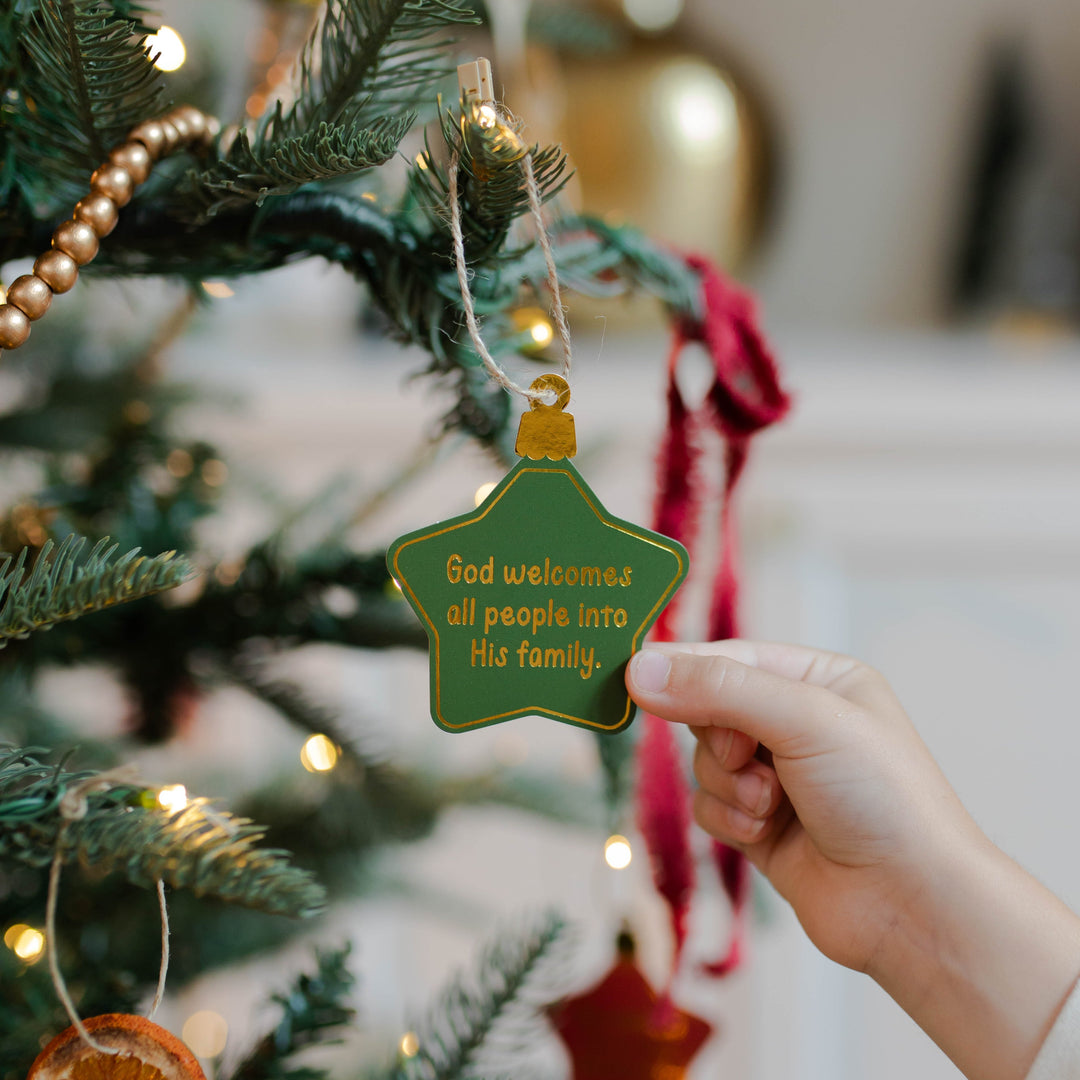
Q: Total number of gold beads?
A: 12